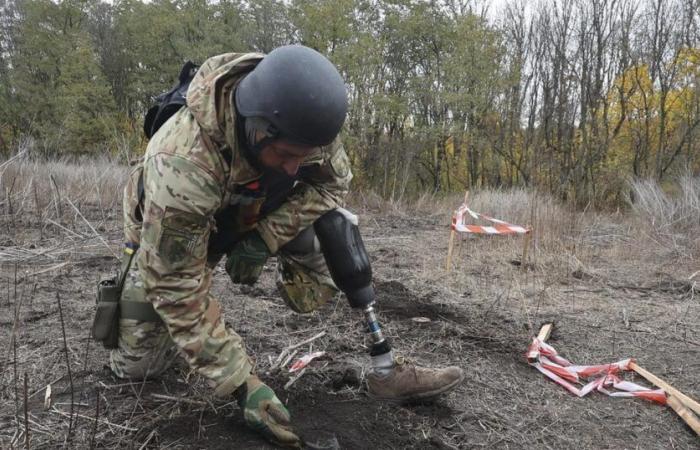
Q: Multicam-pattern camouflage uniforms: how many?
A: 1